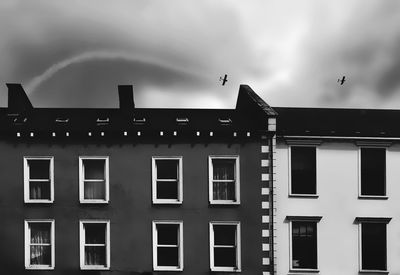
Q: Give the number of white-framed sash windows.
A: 8